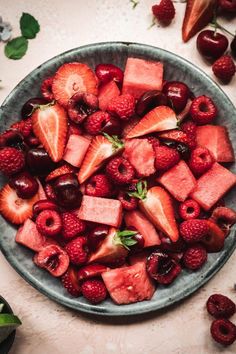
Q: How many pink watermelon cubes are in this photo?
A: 11